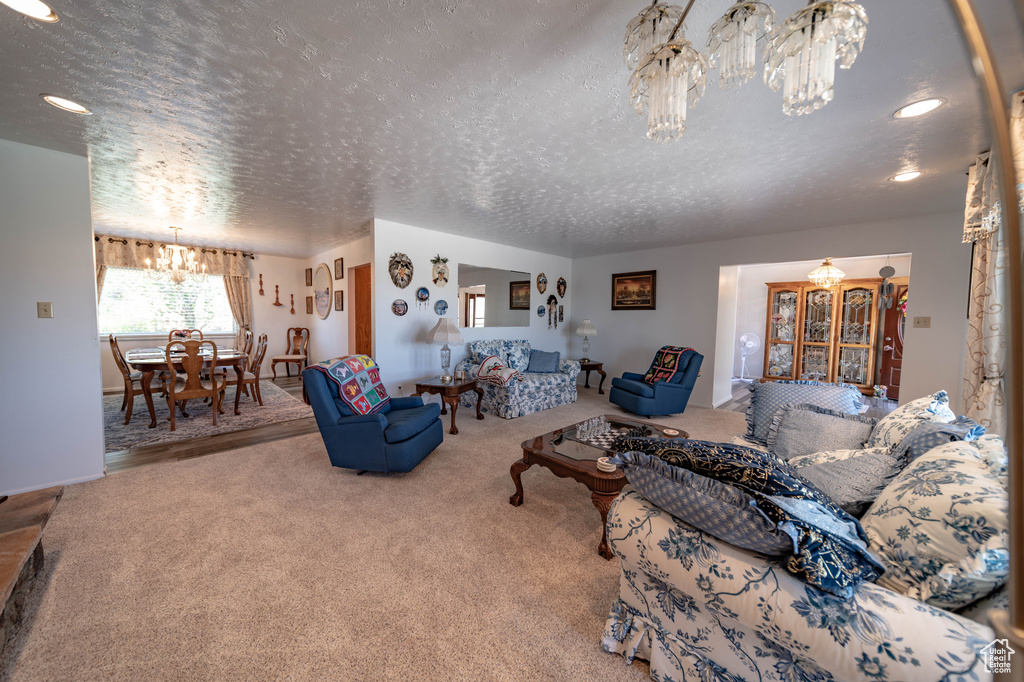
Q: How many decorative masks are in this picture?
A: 5